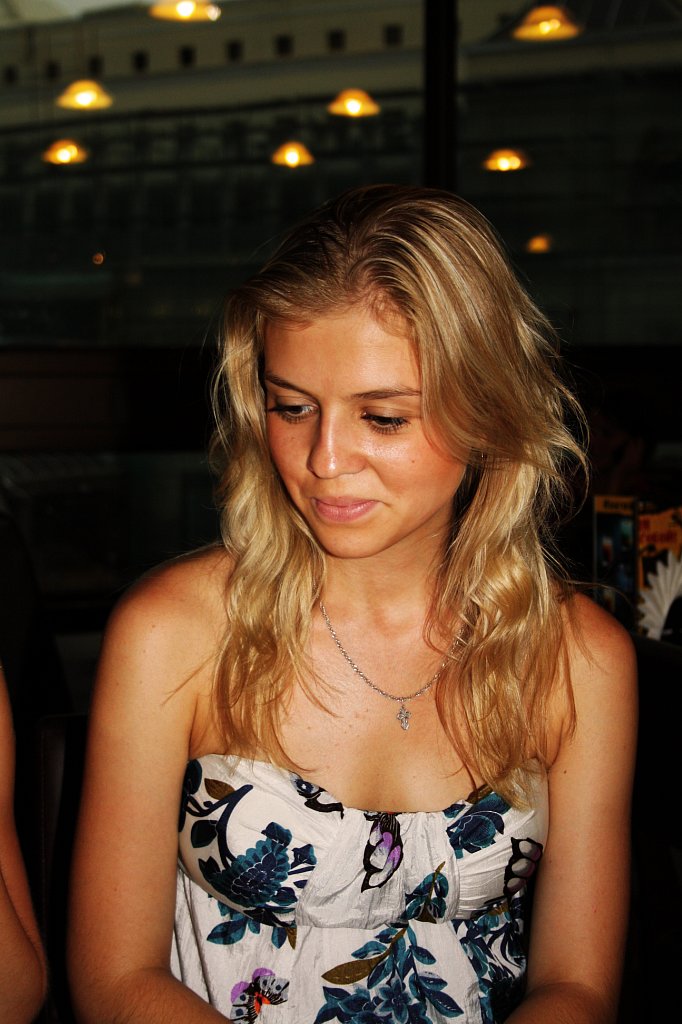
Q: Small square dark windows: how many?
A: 9